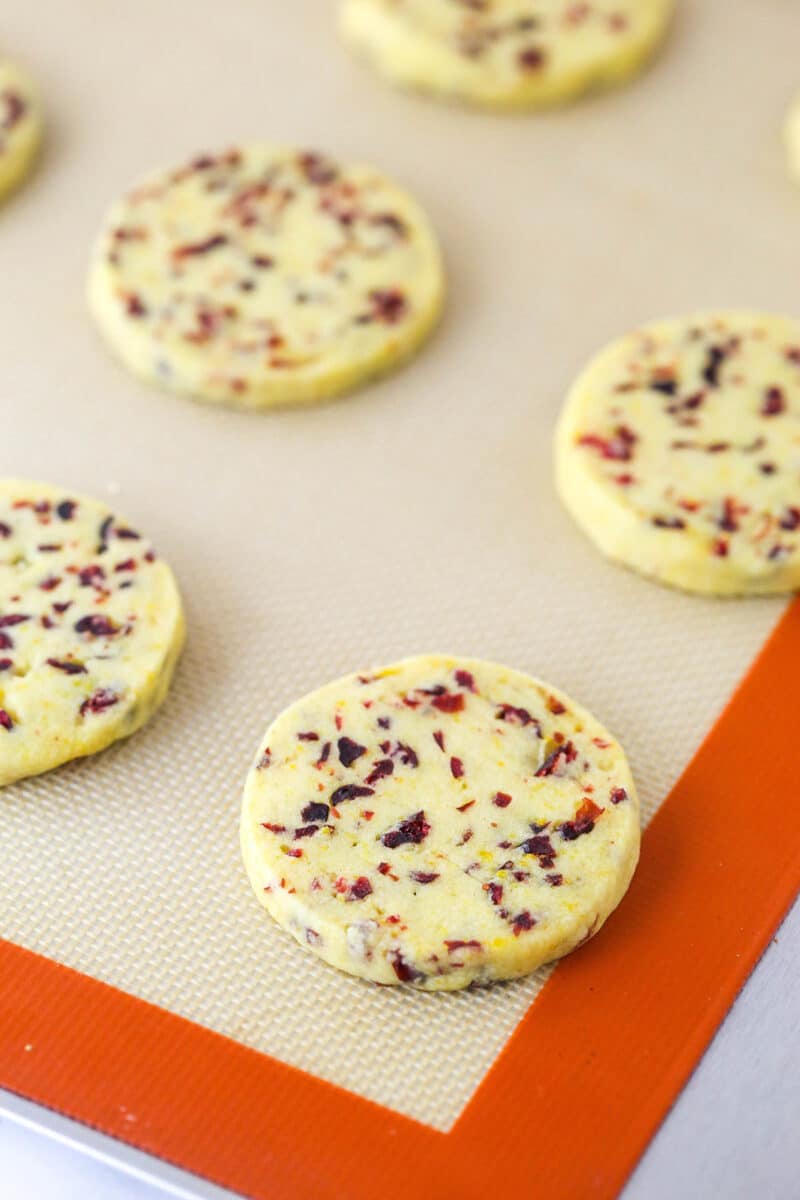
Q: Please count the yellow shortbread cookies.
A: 7